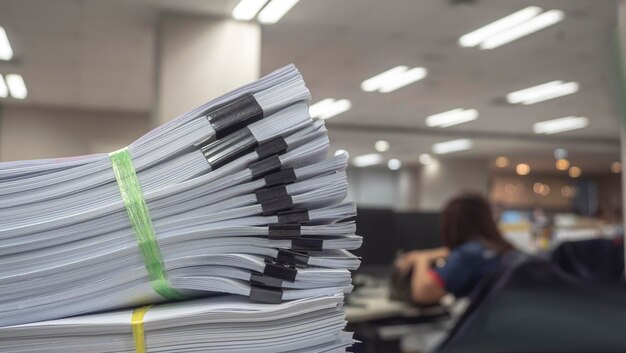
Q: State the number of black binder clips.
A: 14